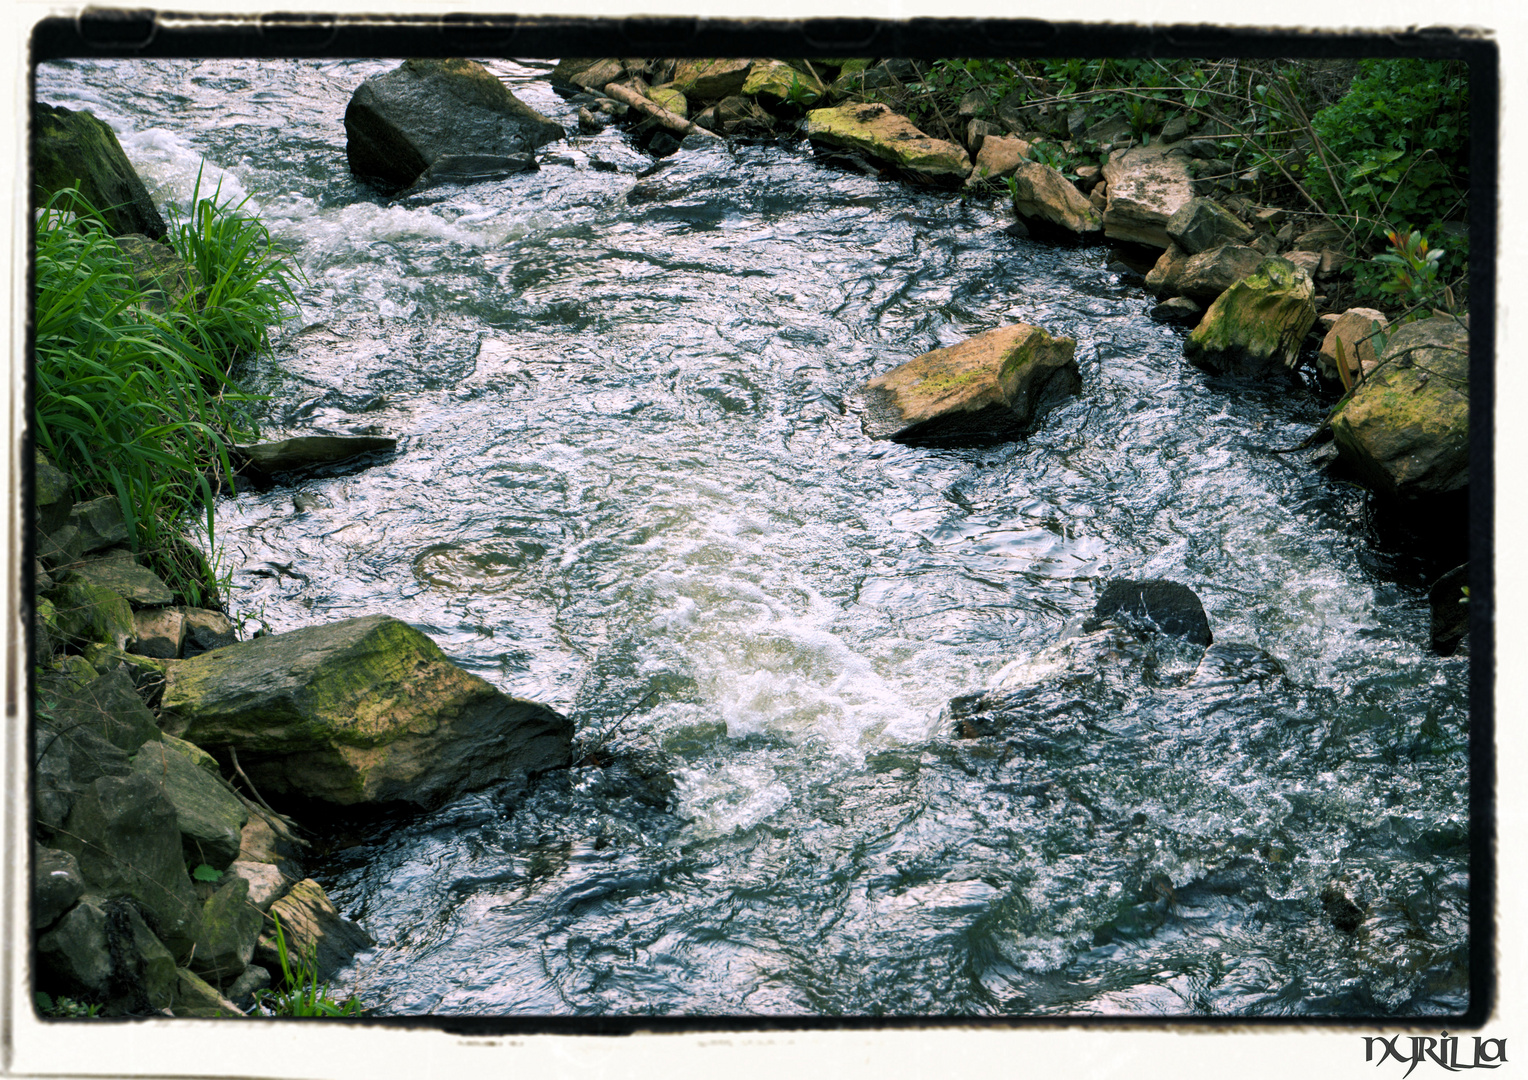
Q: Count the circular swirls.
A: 1